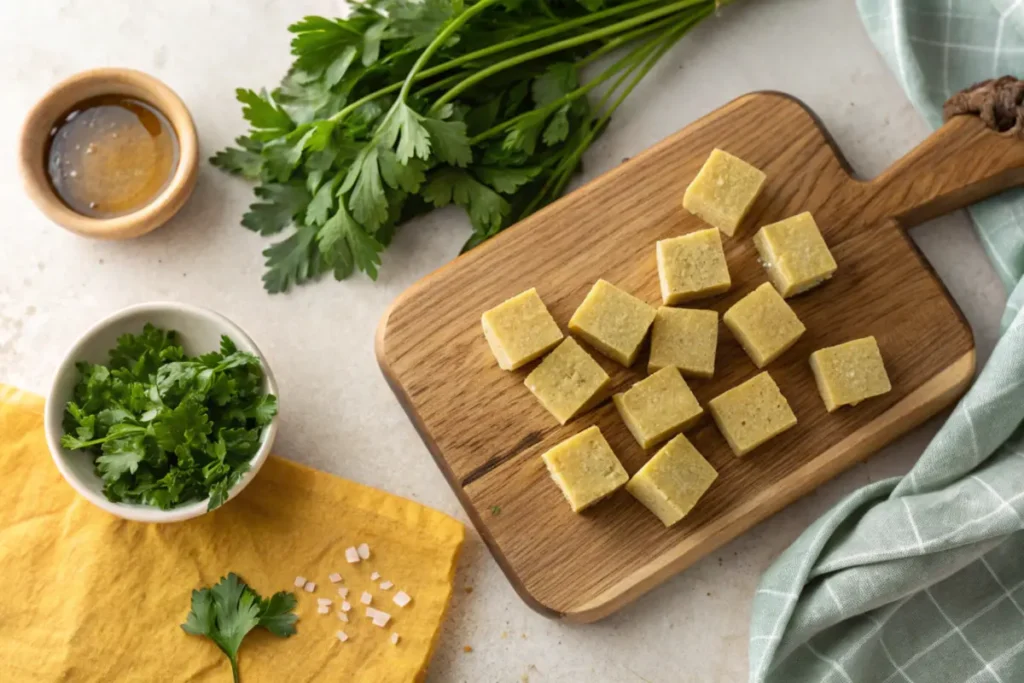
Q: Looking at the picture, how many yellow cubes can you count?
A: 13